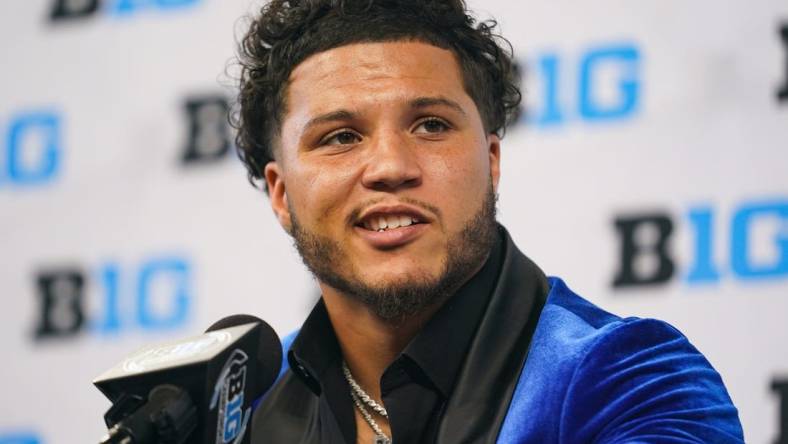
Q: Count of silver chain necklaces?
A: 2